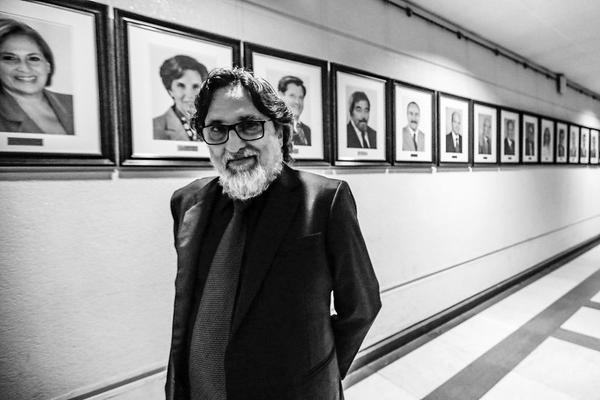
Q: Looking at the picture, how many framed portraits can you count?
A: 14